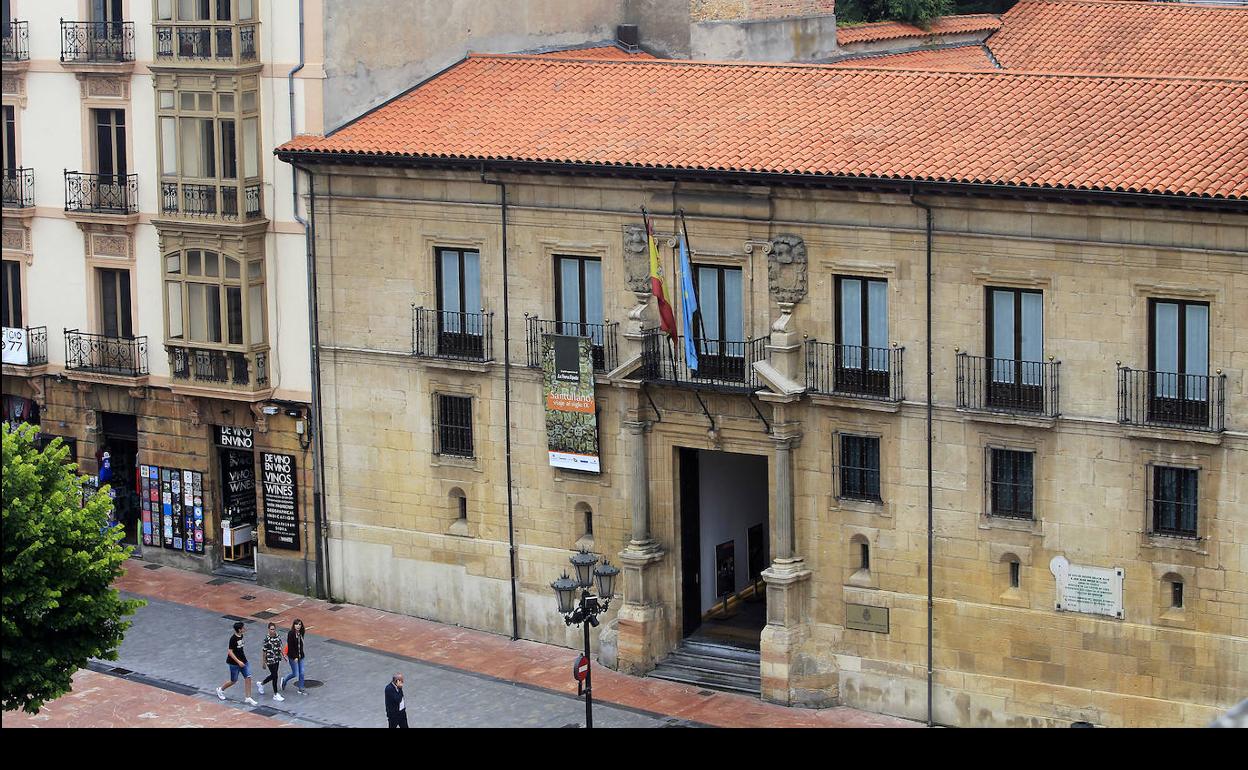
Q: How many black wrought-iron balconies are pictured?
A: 12